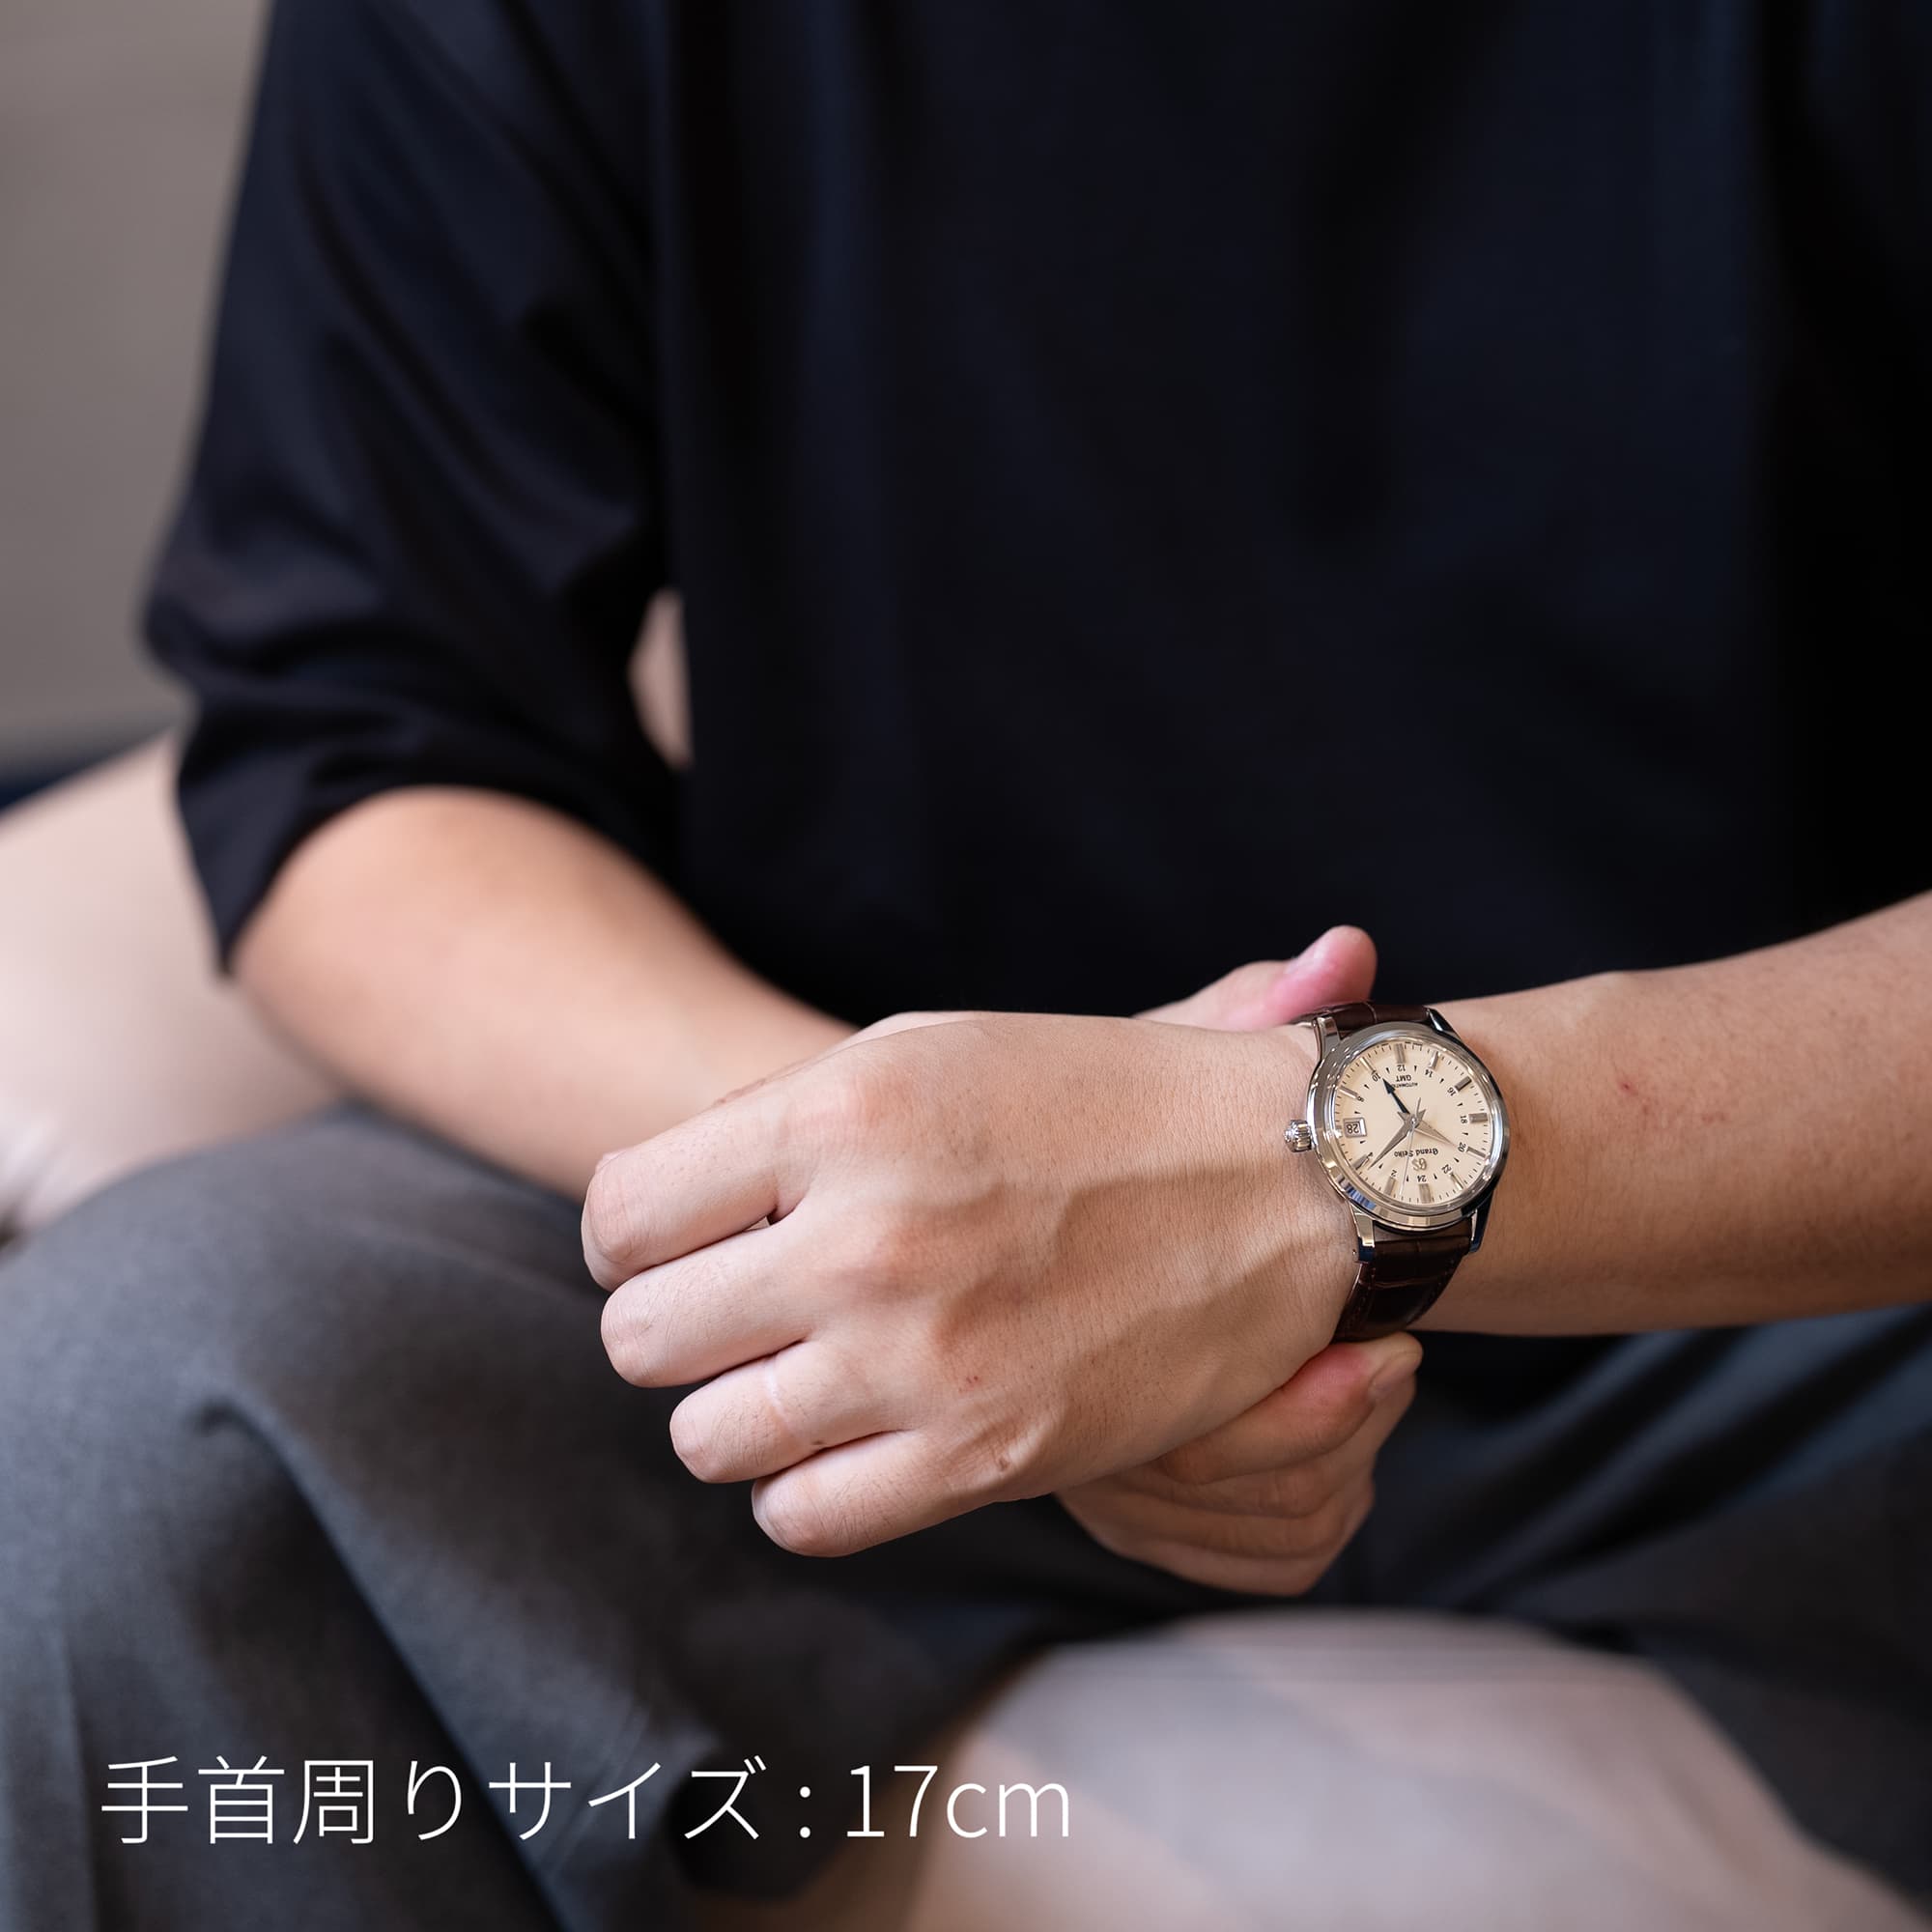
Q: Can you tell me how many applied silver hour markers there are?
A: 11